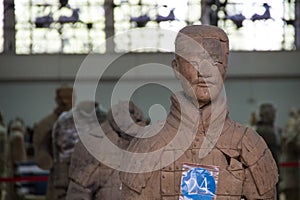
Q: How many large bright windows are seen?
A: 3